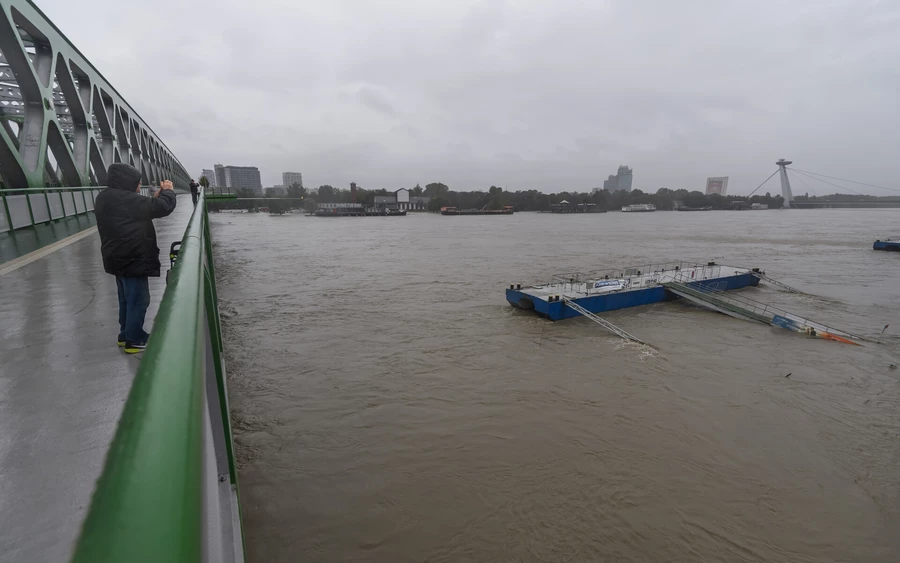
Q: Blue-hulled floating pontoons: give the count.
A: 2